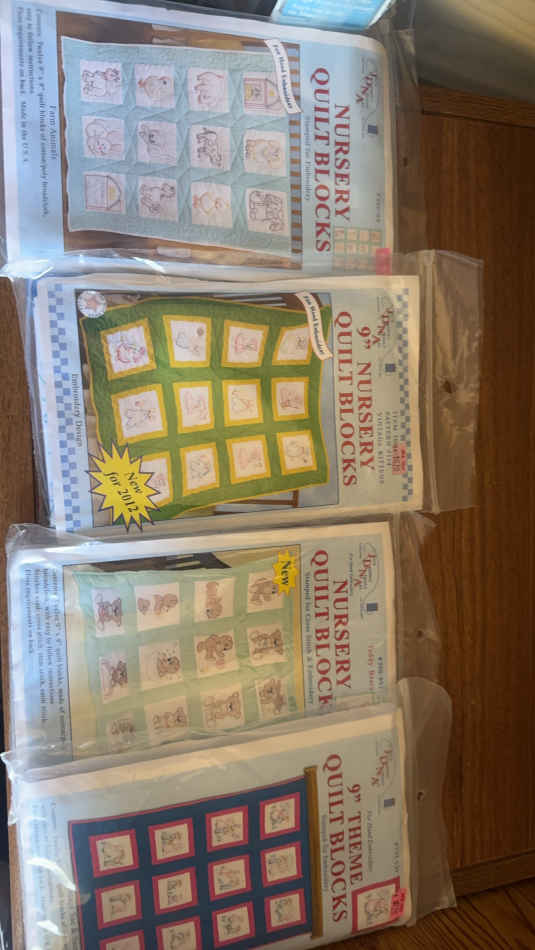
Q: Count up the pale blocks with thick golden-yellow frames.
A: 12